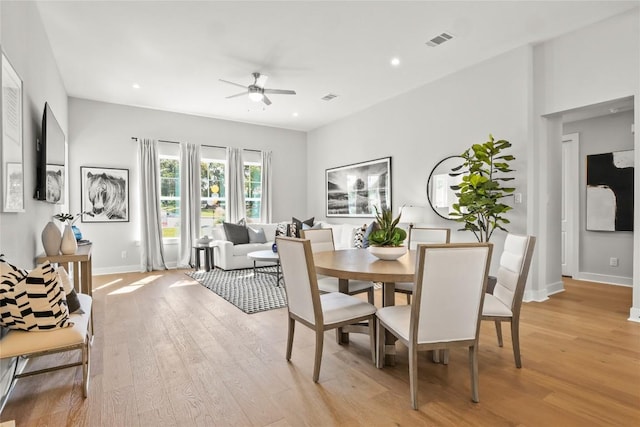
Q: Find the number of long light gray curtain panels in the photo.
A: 4